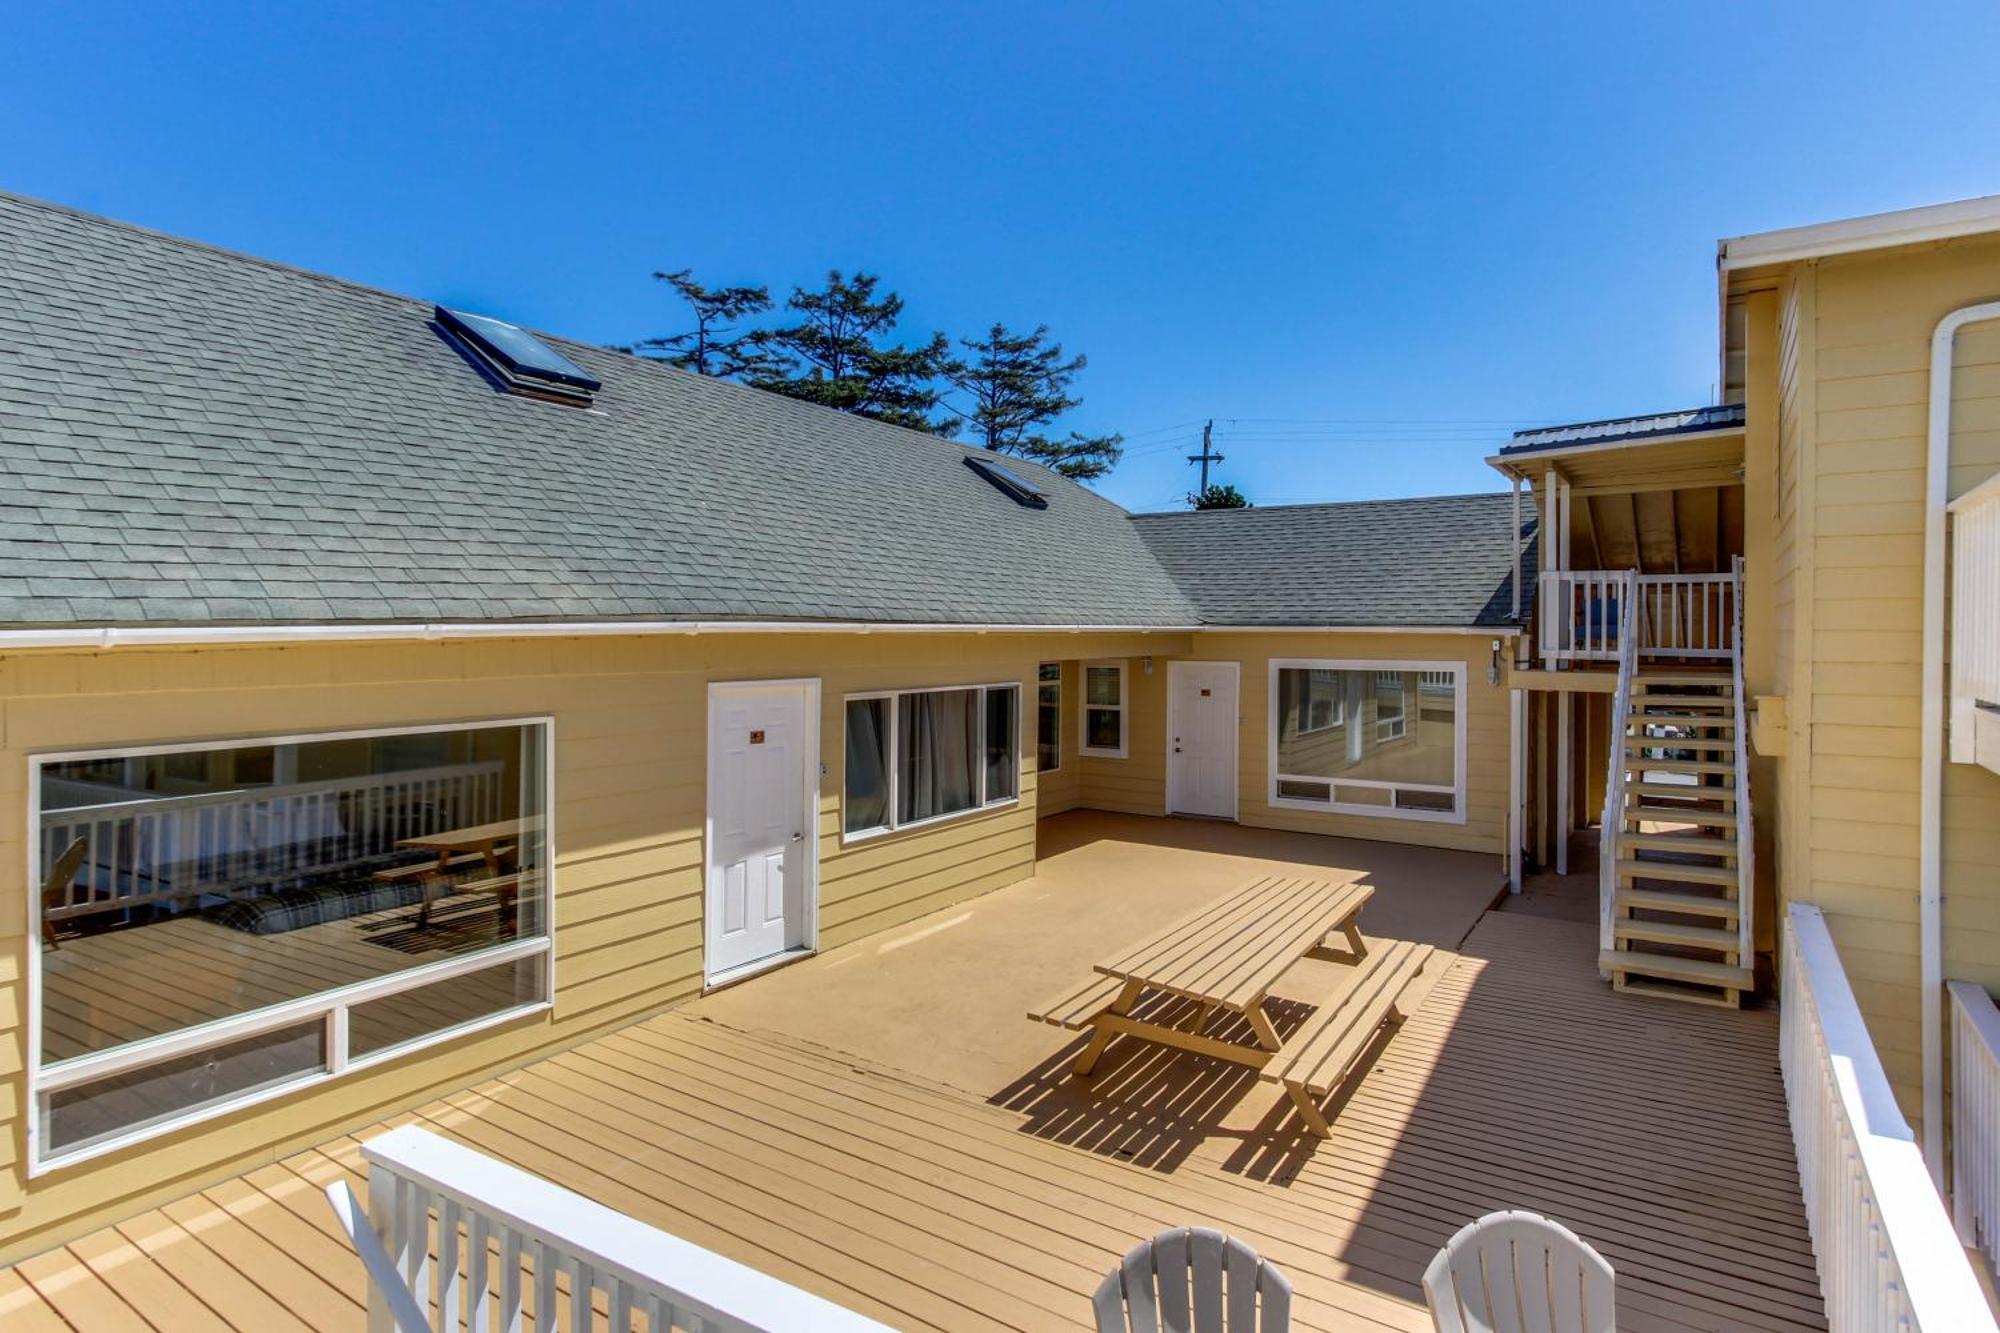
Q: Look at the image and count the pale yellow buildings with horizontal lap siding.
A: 2